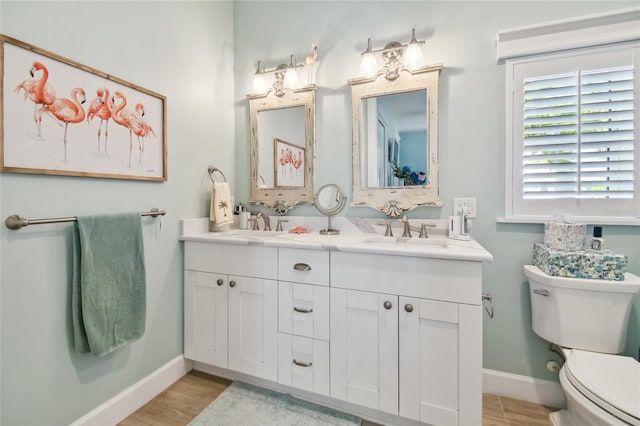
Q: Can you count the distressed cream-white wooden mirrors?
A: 2